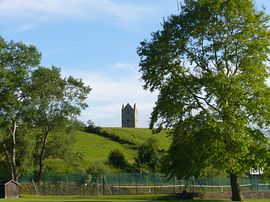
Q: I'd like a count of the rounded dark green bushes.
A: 2